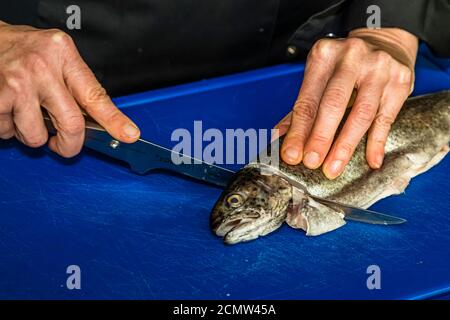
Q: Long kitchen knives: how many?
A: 1